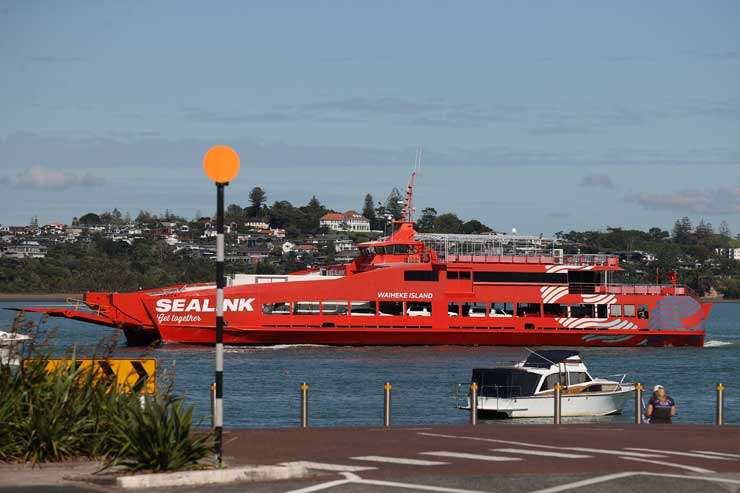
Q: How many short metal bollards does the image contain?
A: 7